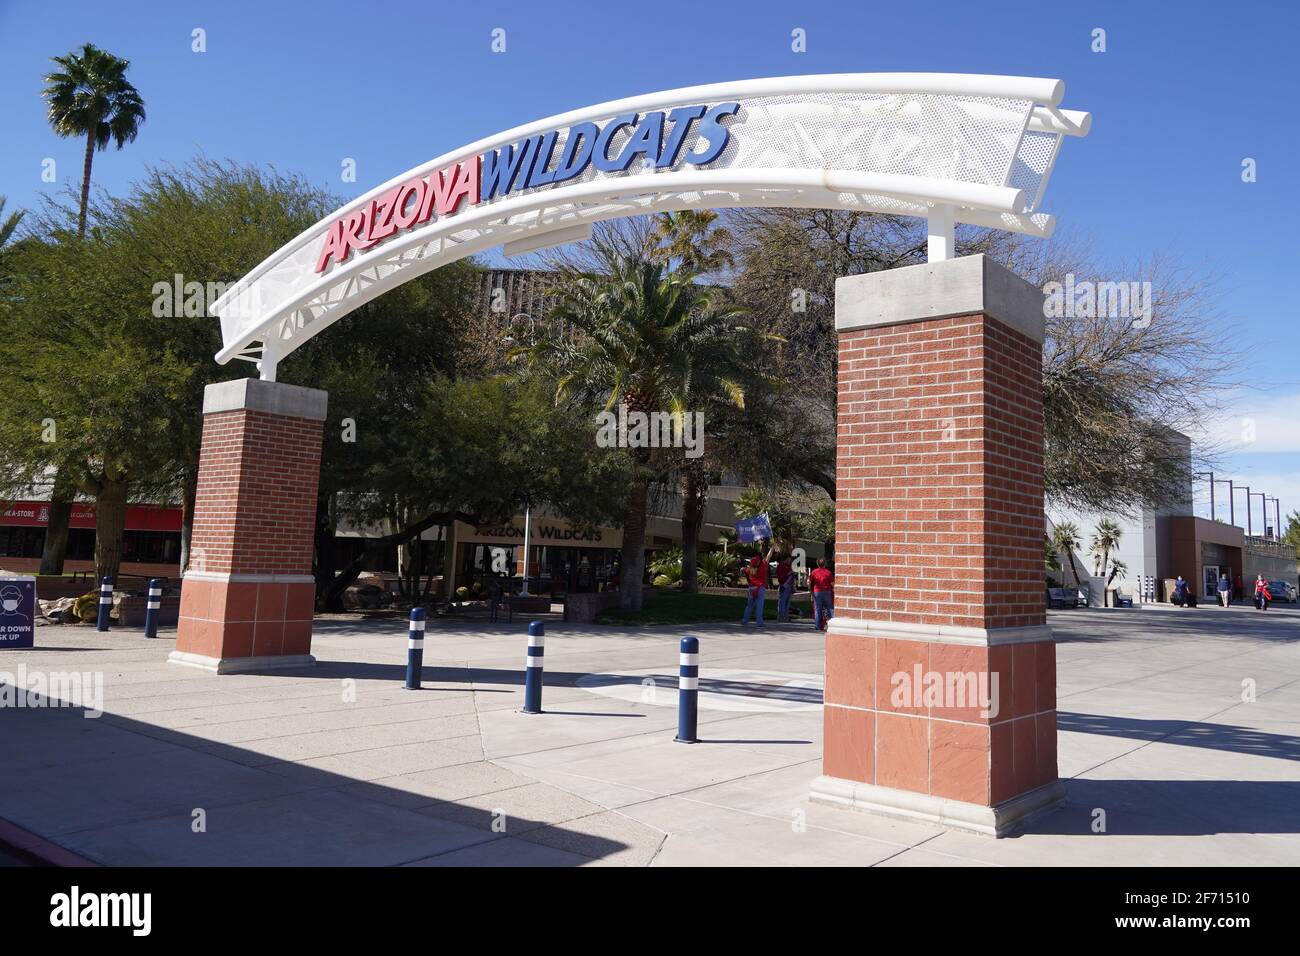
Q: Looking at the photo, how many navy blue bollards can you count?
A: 5